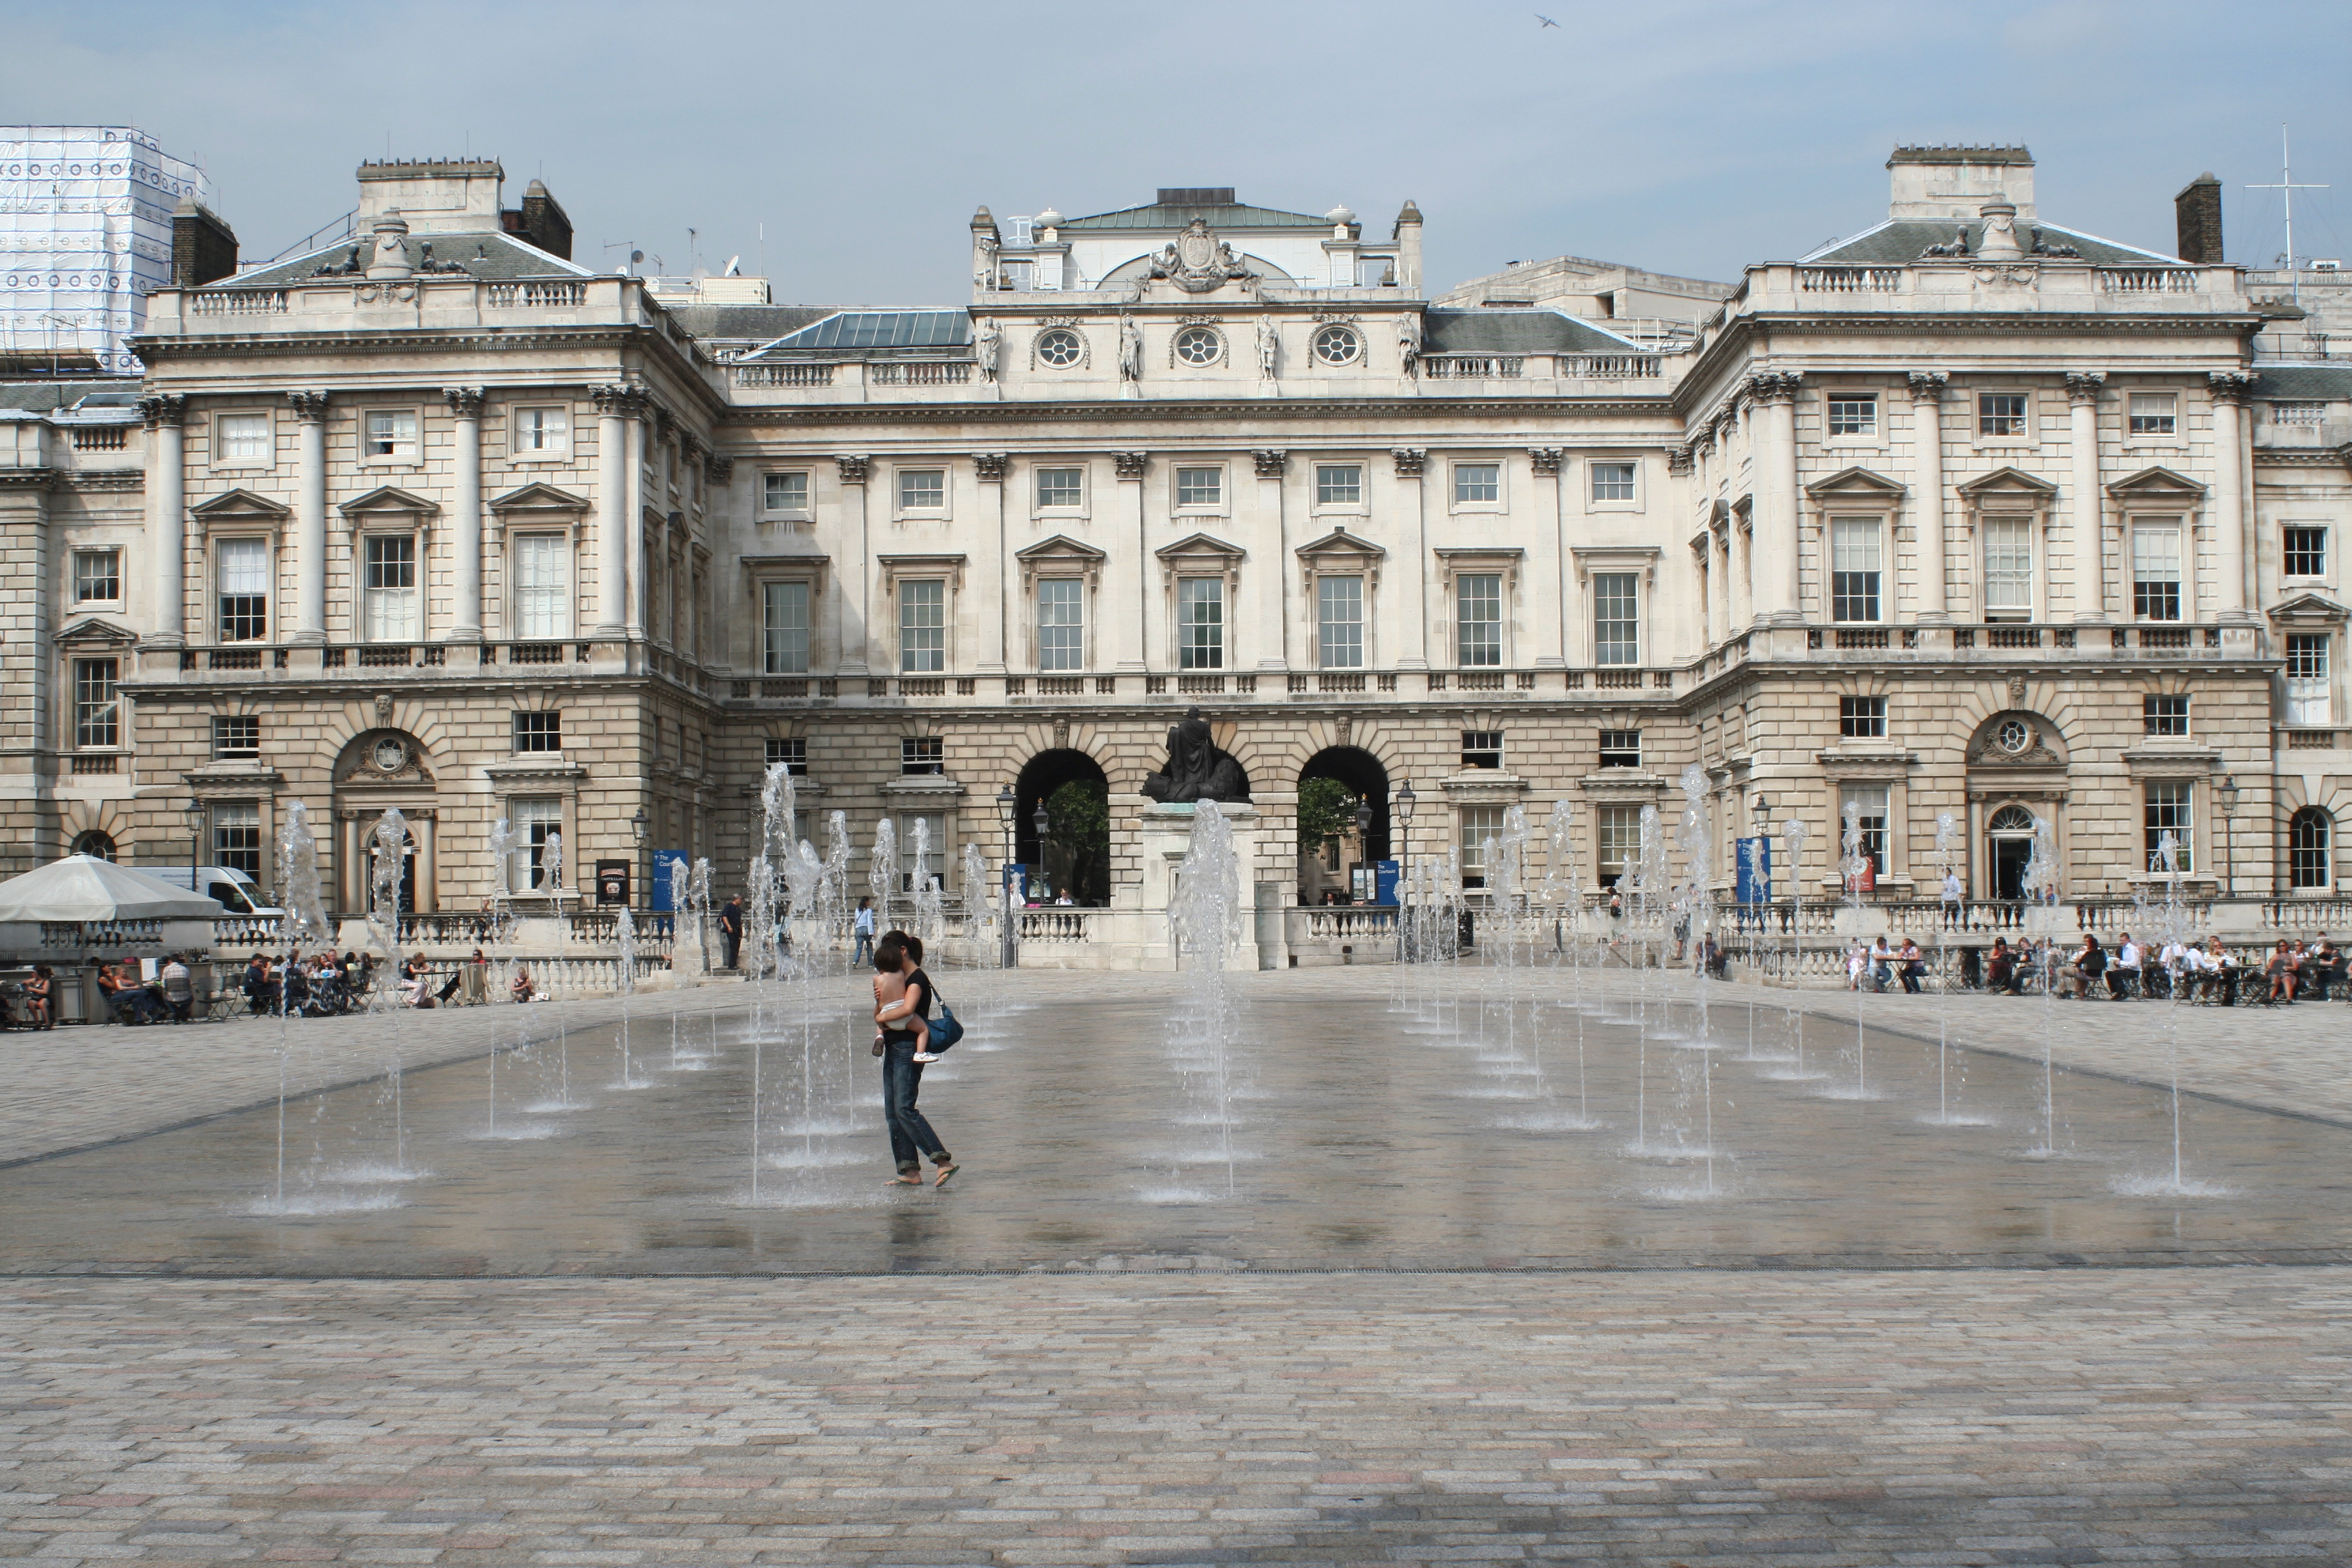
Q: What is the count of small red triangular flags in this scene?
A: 0